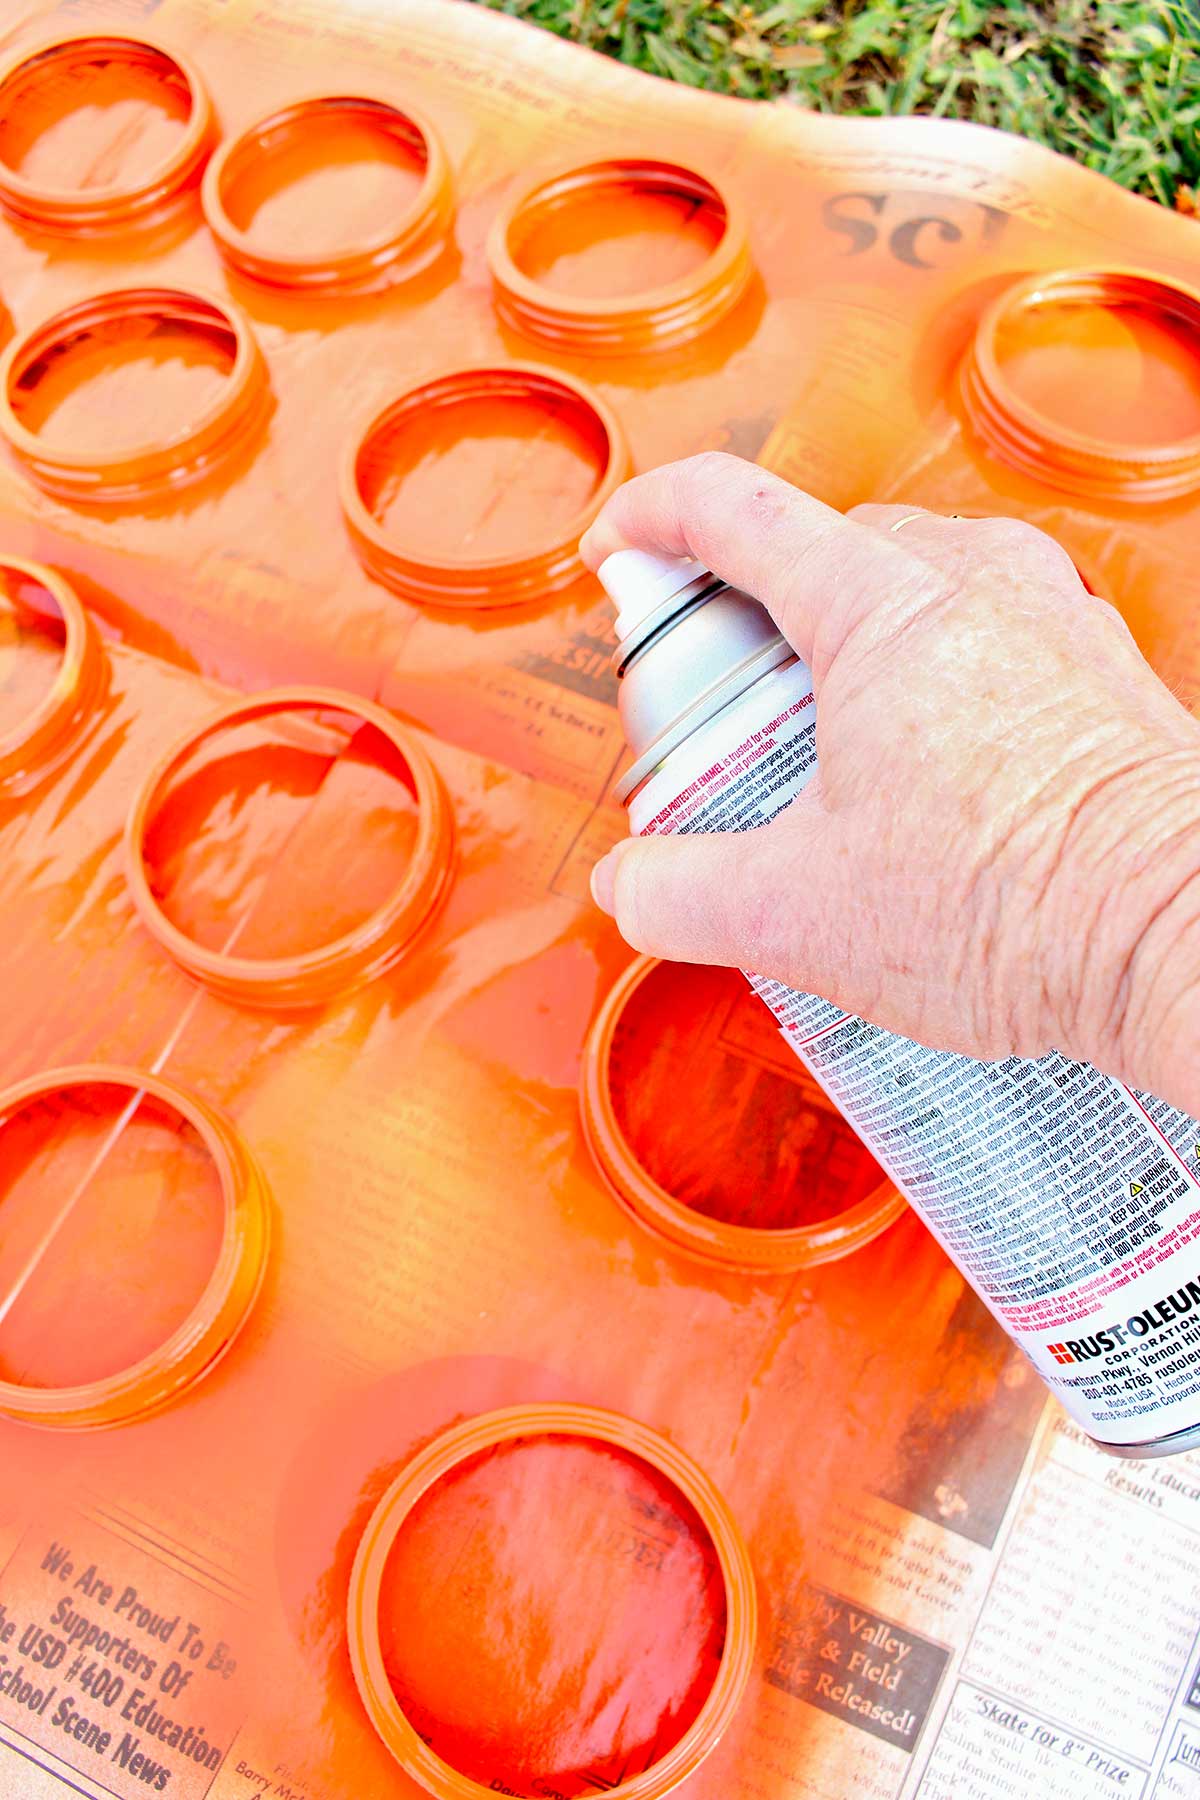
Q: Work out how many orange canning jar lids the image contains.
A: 11